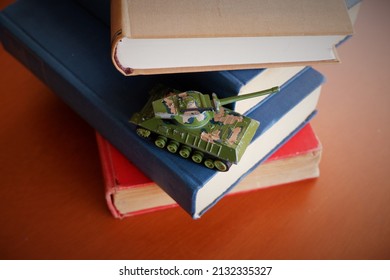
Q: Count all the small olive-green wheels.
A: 7